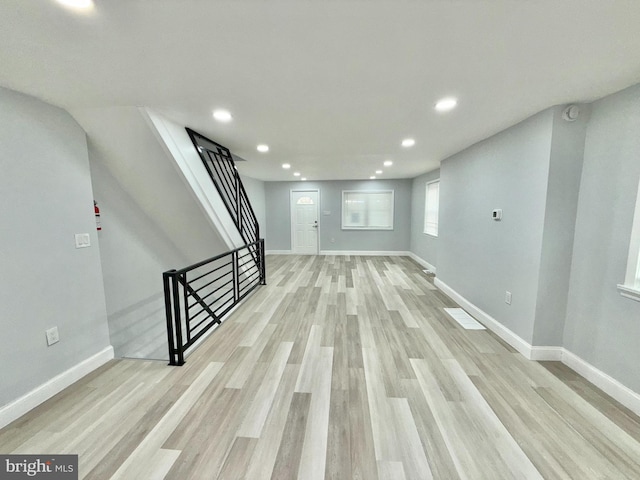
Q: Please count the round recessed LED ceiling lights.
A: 11